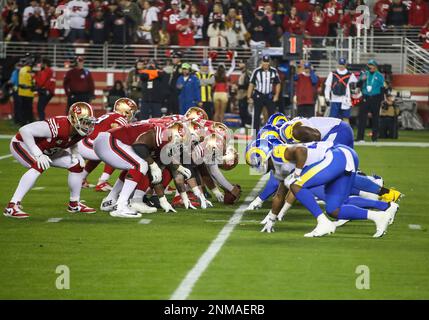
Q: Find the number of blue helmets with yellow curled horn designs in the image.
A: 3